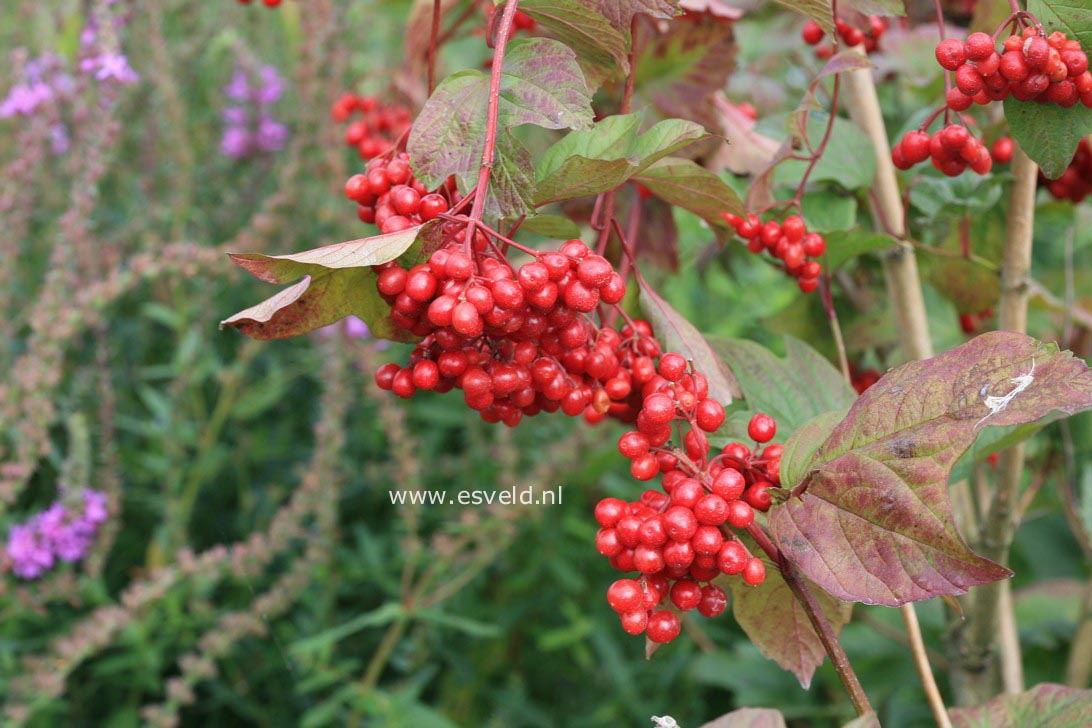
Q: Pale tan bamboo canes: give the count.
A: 2